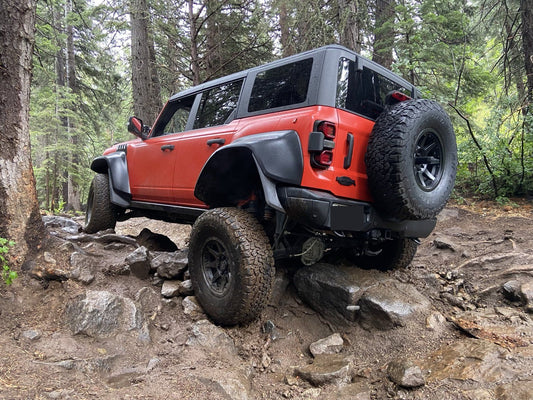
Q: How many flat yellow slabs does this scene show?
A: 0